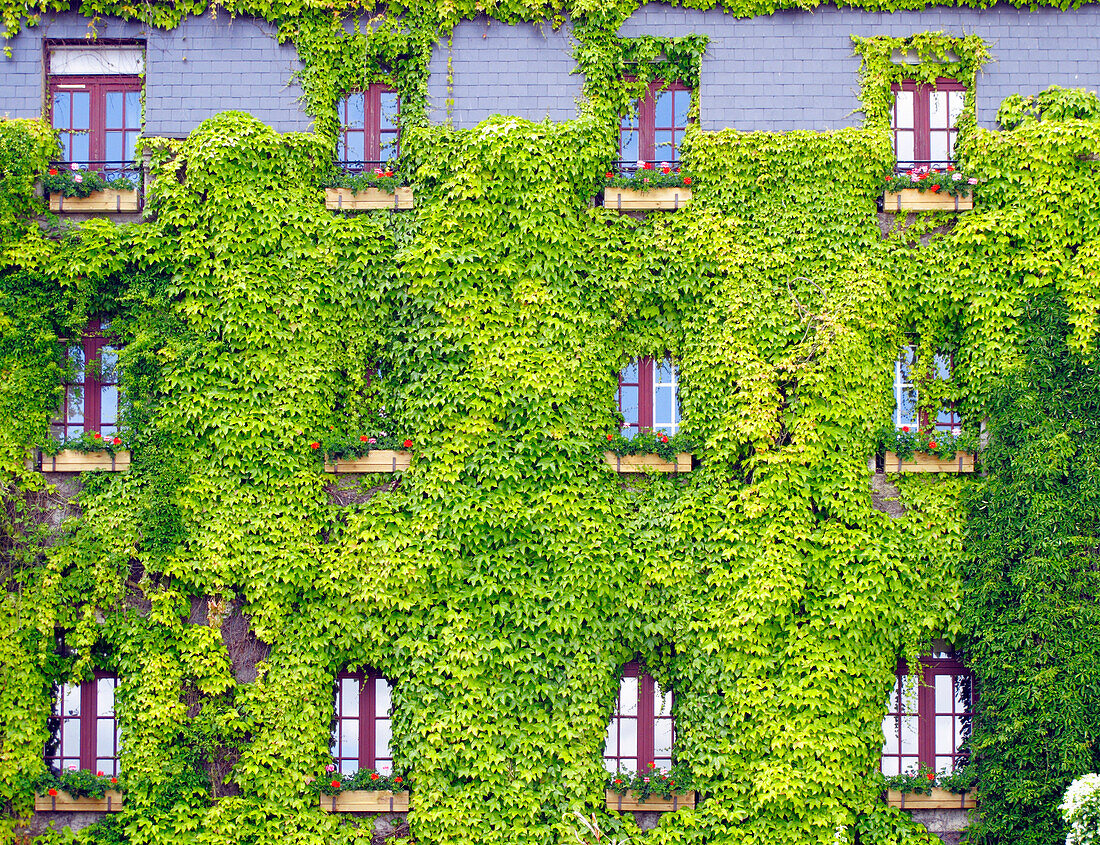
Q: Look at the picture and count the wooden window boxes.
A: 12